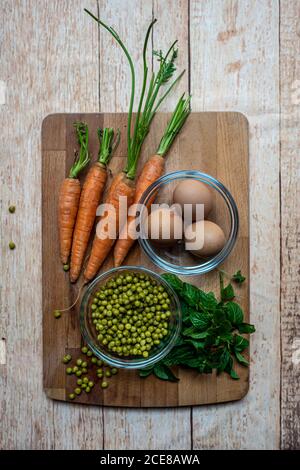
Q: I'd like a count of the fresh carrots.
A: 4